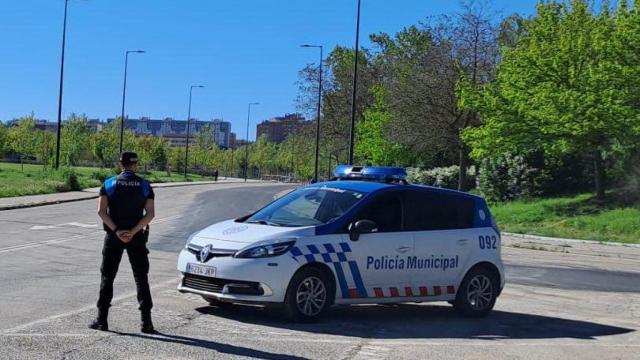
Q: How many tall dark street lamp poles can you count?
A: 6